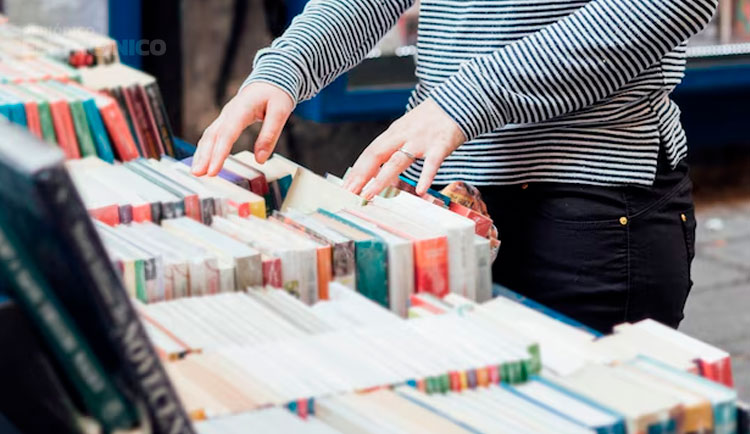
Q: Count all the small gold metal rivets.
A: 2